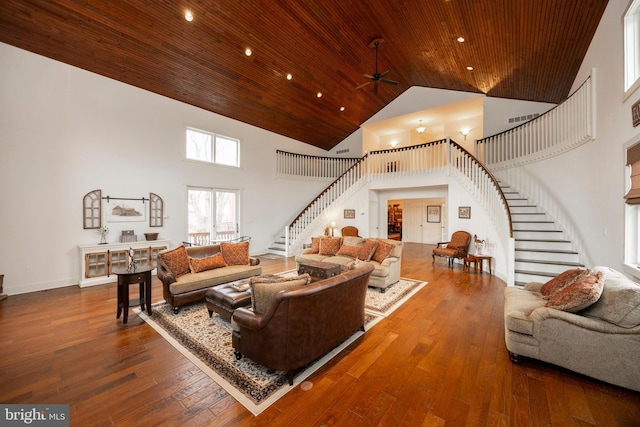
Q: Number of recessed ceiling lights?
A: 7